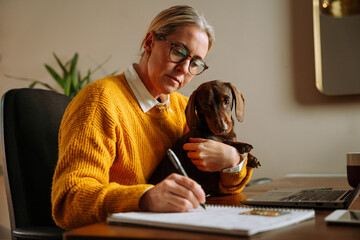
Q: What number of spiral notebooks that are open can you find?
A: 1